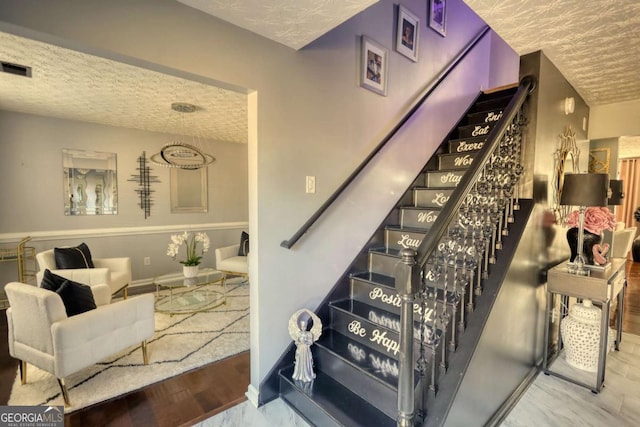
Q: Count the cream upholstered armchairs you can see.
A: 3